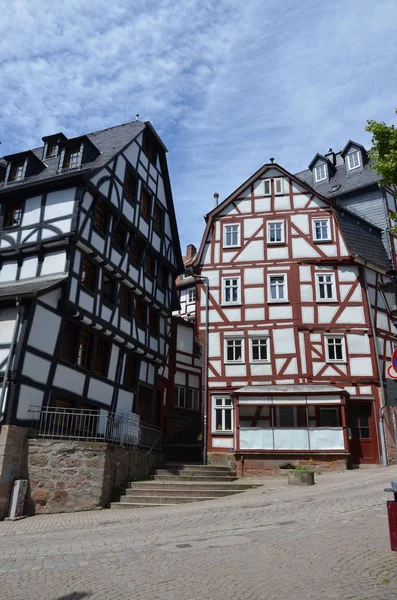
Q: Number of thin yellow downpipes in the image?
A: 0